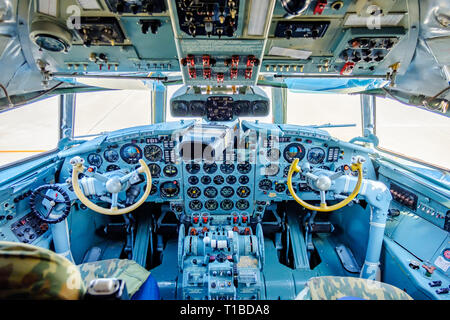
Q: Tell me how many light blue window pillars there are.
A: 4